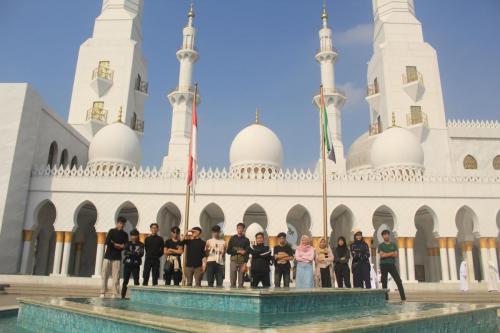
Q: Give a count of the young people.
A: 14